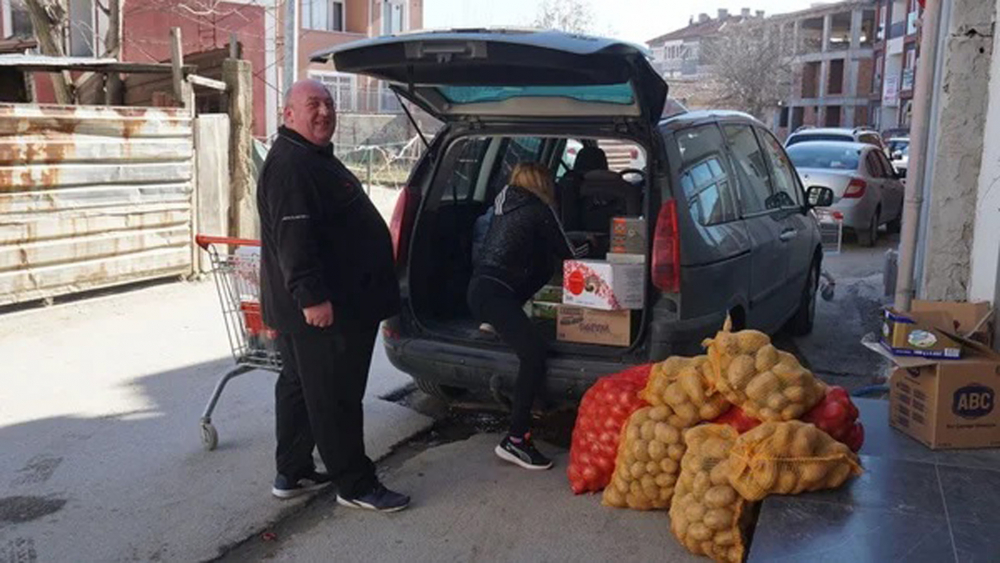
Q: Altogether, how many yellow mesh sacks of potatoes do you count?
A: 5